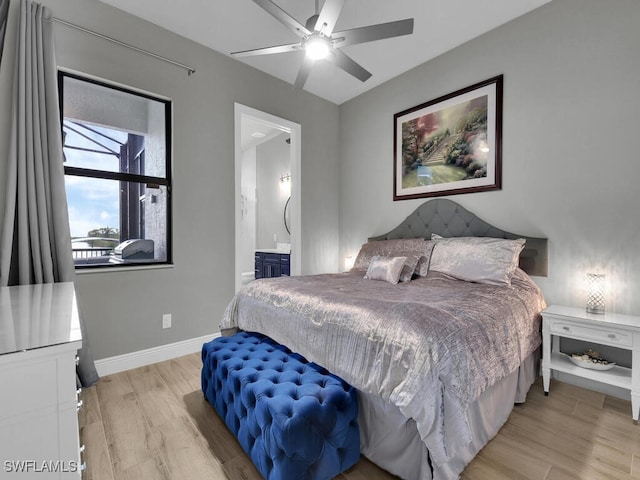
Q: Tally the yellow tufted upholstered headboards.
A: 0